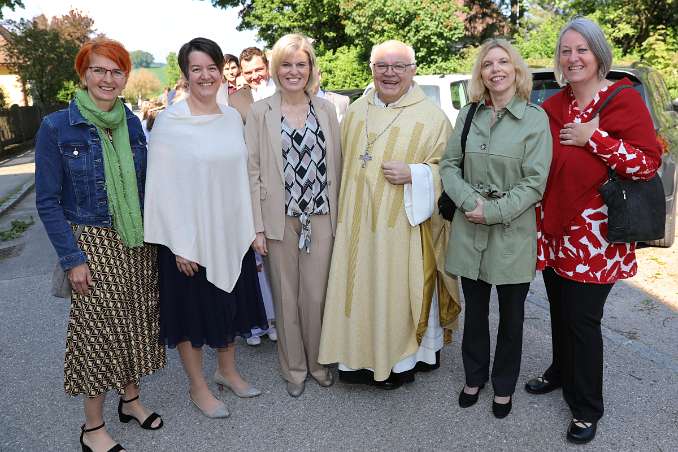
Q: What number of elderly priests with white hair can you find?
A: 1